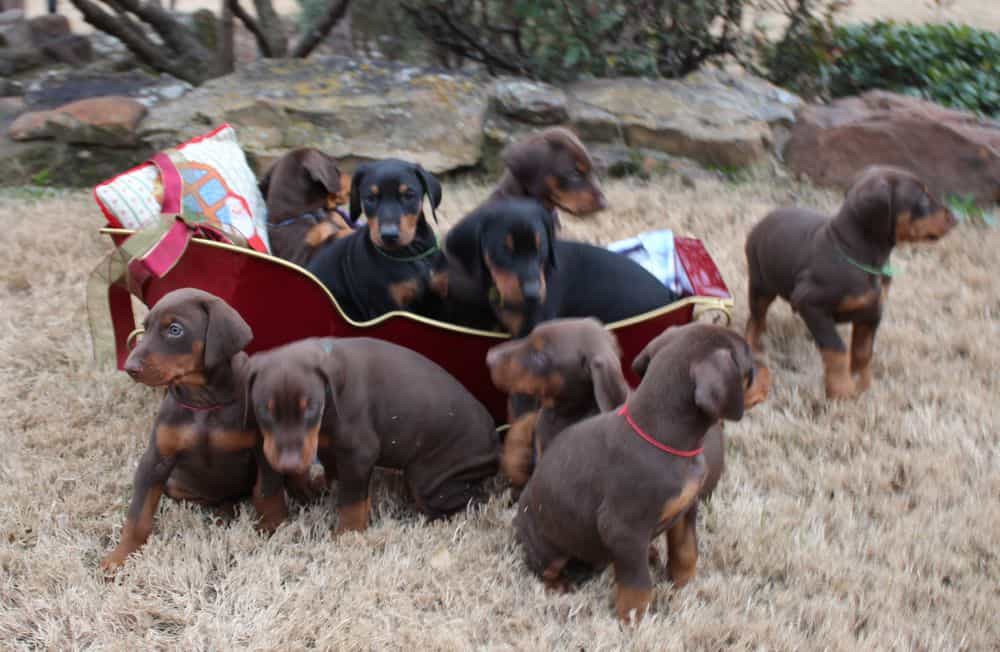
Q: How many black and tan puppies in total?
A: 2